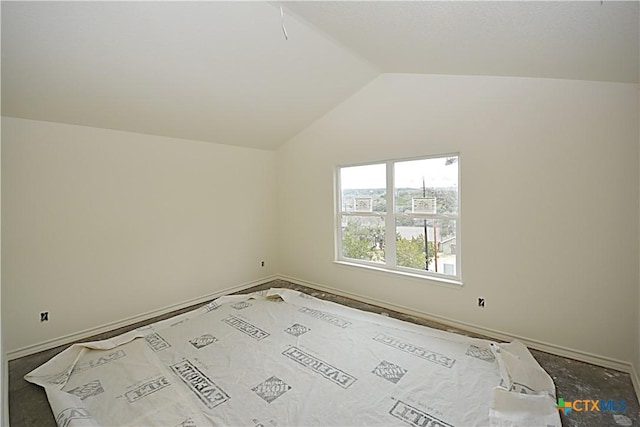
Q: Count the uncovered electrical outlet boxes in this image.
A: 3